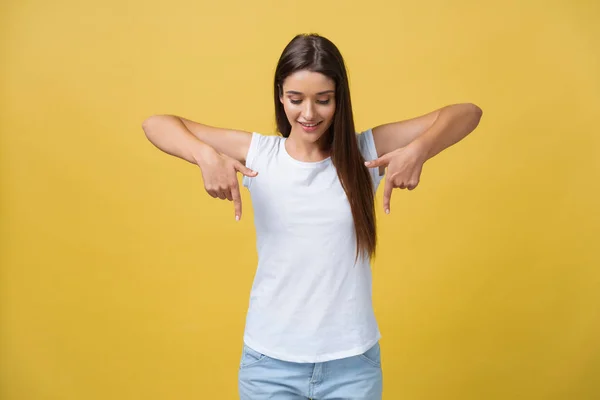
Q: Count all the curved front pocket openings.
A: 2